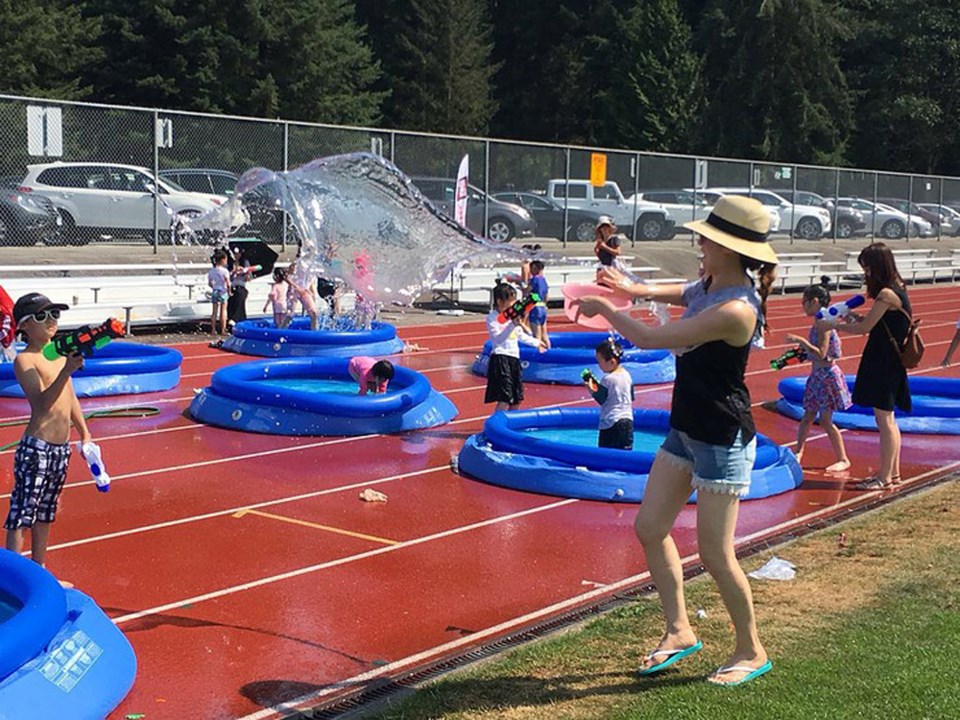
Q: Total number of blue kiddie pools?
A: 7